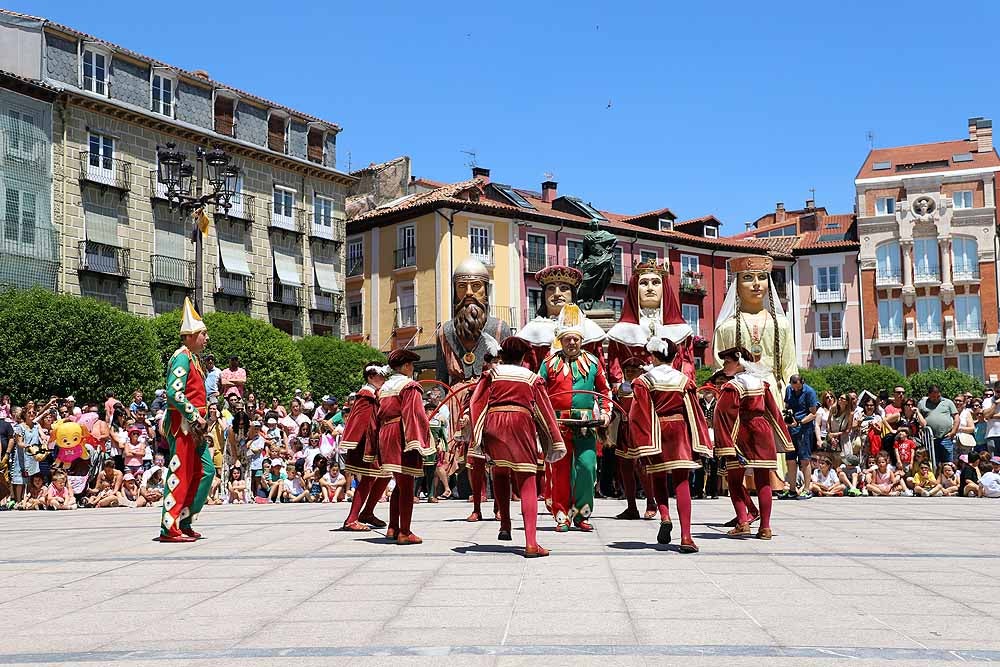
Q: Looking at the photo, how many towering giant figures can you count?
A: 4